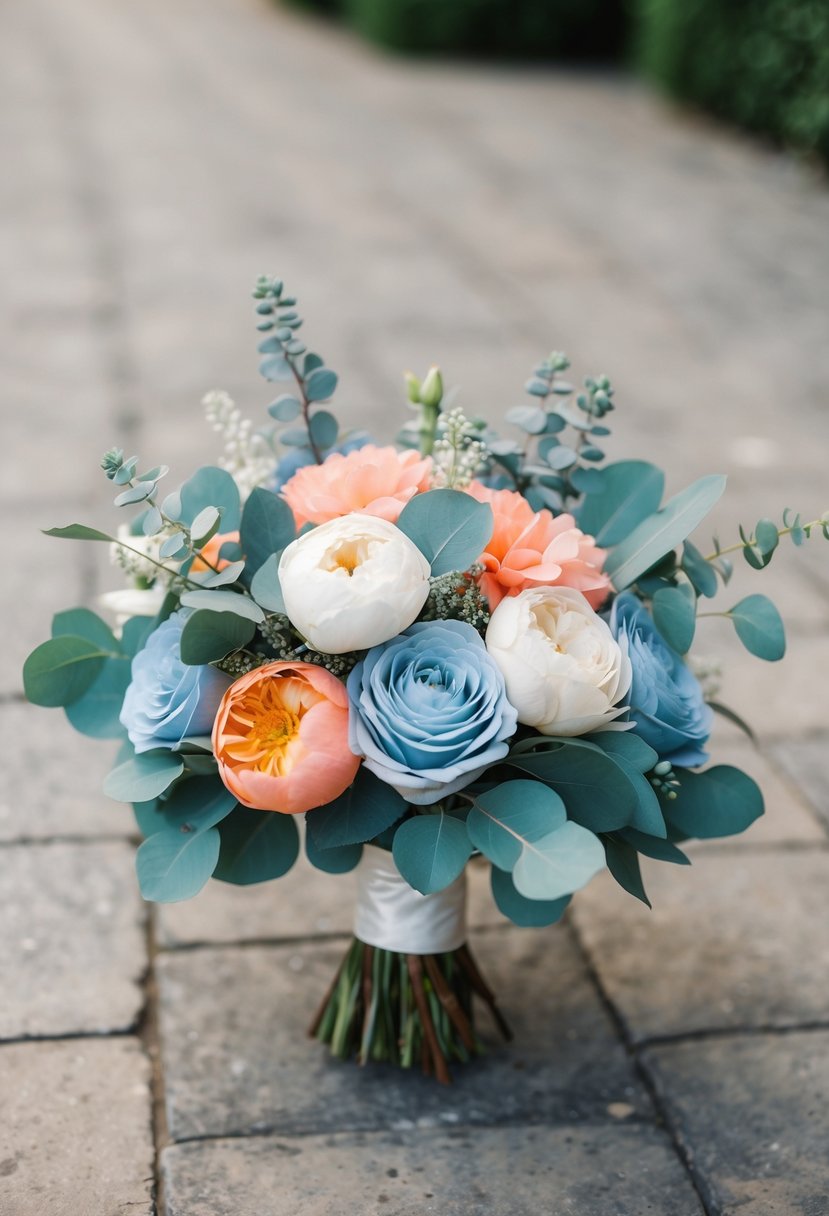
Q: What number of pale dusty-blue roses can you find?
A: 3